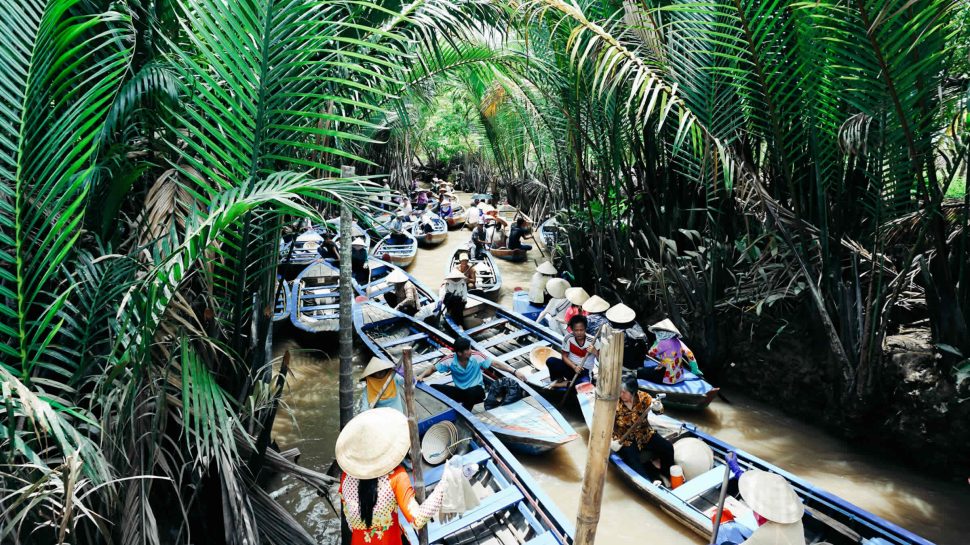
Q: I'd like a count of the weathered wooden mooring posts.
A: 3